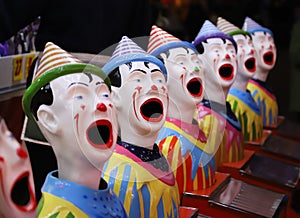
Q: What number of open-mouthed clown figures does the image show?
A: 7